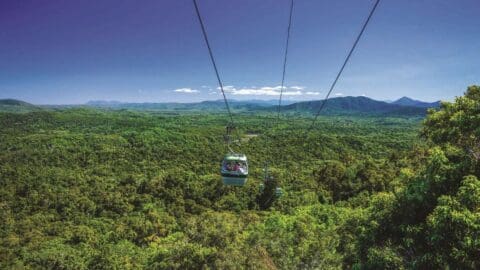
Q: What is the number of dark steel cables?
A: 3